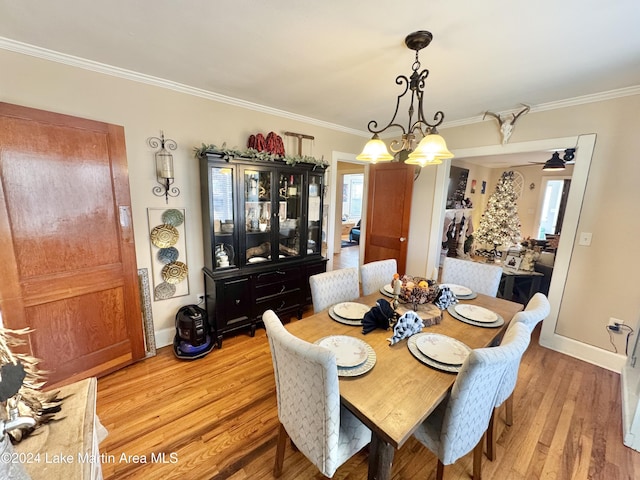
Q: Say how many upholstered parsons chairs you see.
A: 6